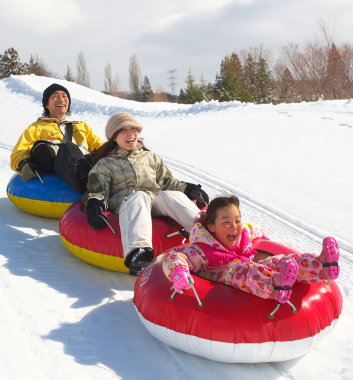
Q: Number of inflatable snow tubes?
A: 3